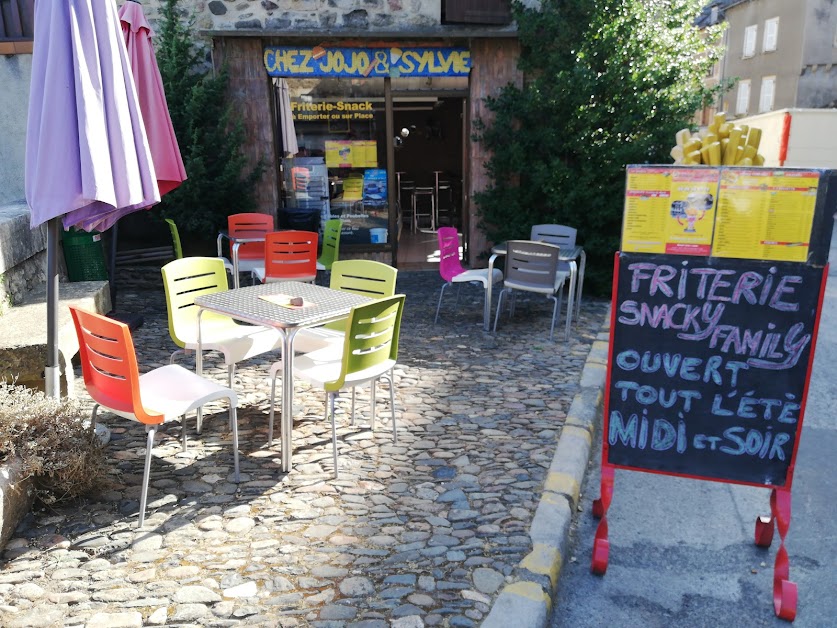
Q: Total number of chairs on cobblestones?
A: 11